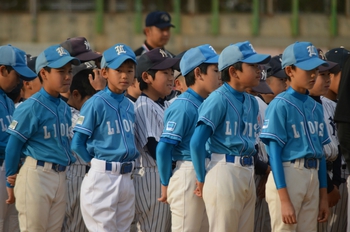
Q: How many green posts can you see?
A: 7